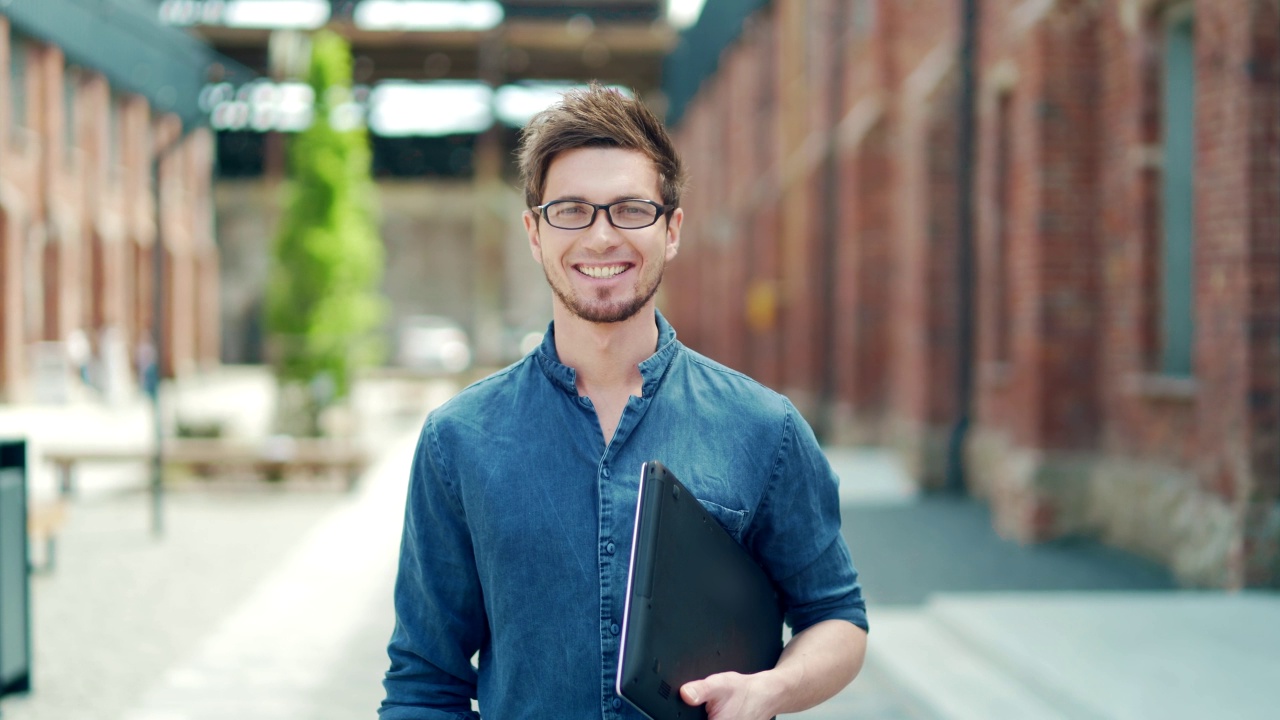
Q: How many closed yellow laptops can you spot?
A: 0